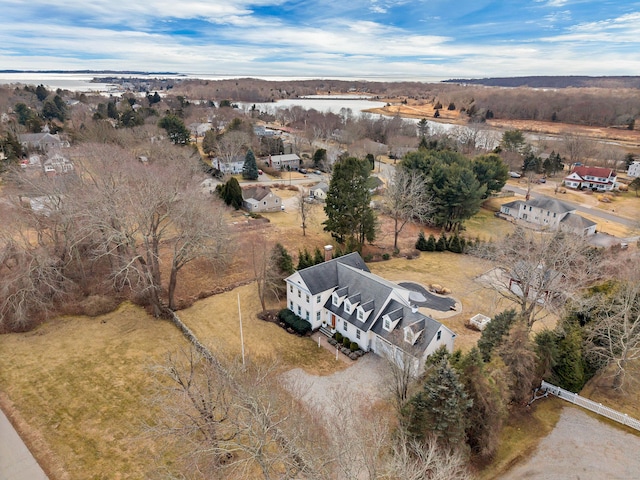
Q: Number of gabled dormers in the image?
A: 5